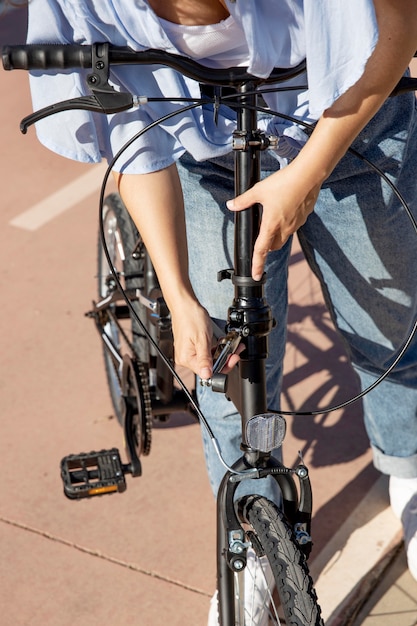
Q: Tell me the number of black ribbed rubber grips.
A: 1